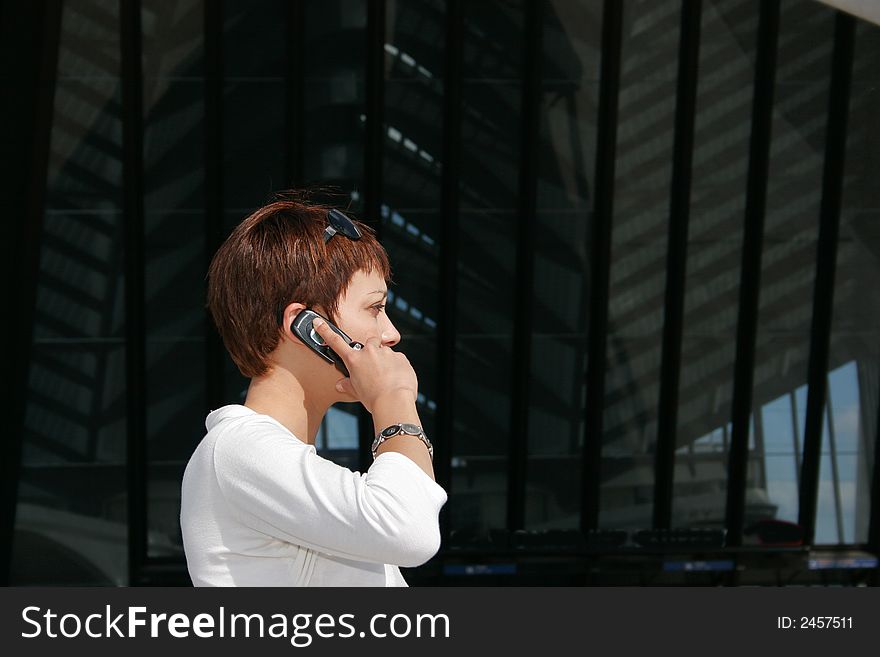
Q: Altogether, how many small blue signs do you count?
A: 3